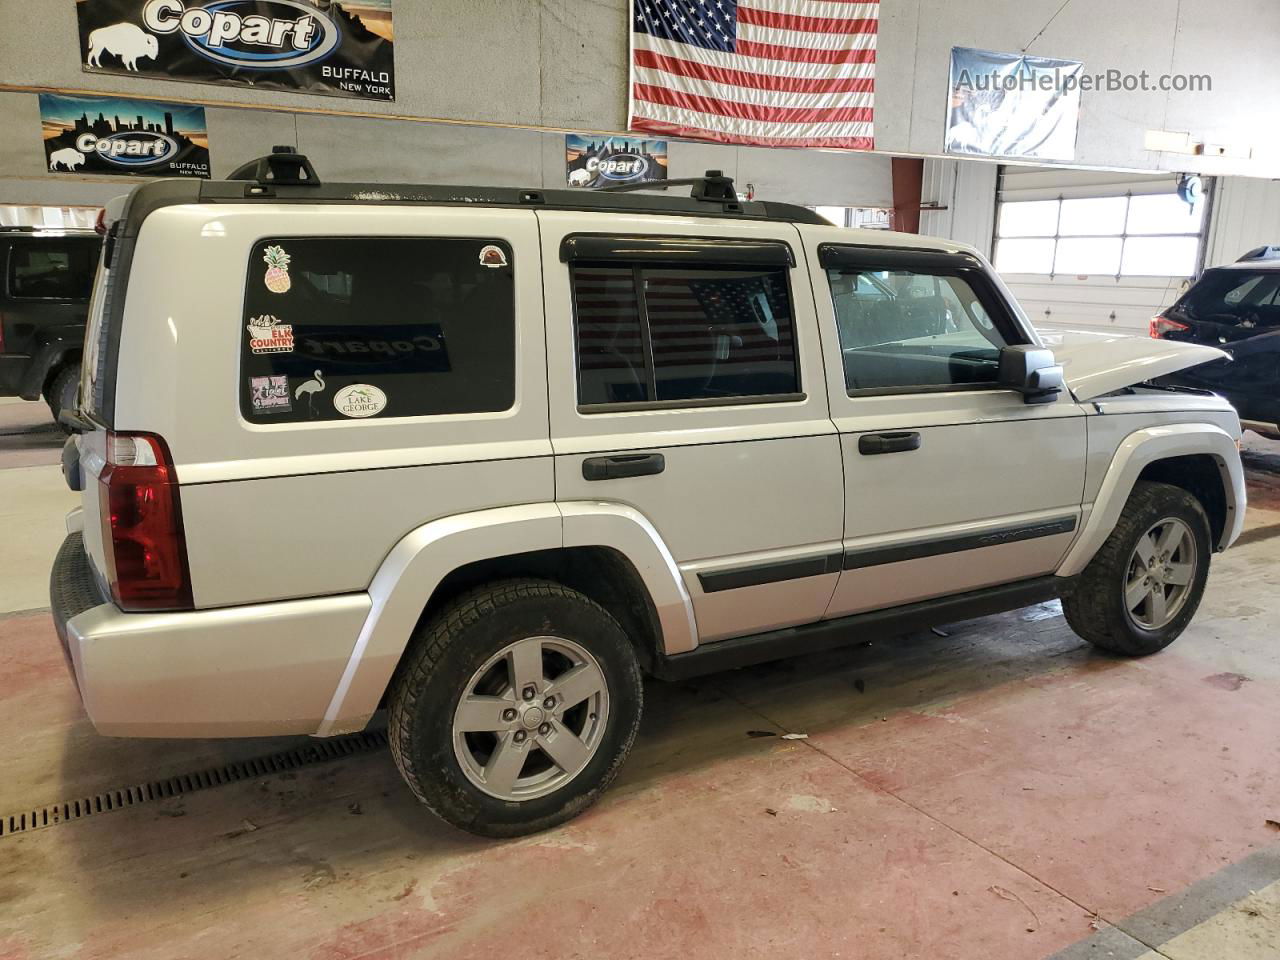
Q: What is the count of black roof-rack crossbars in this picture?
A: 2